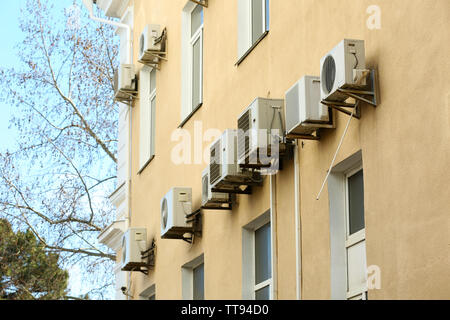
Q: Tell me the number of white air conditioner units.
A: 9